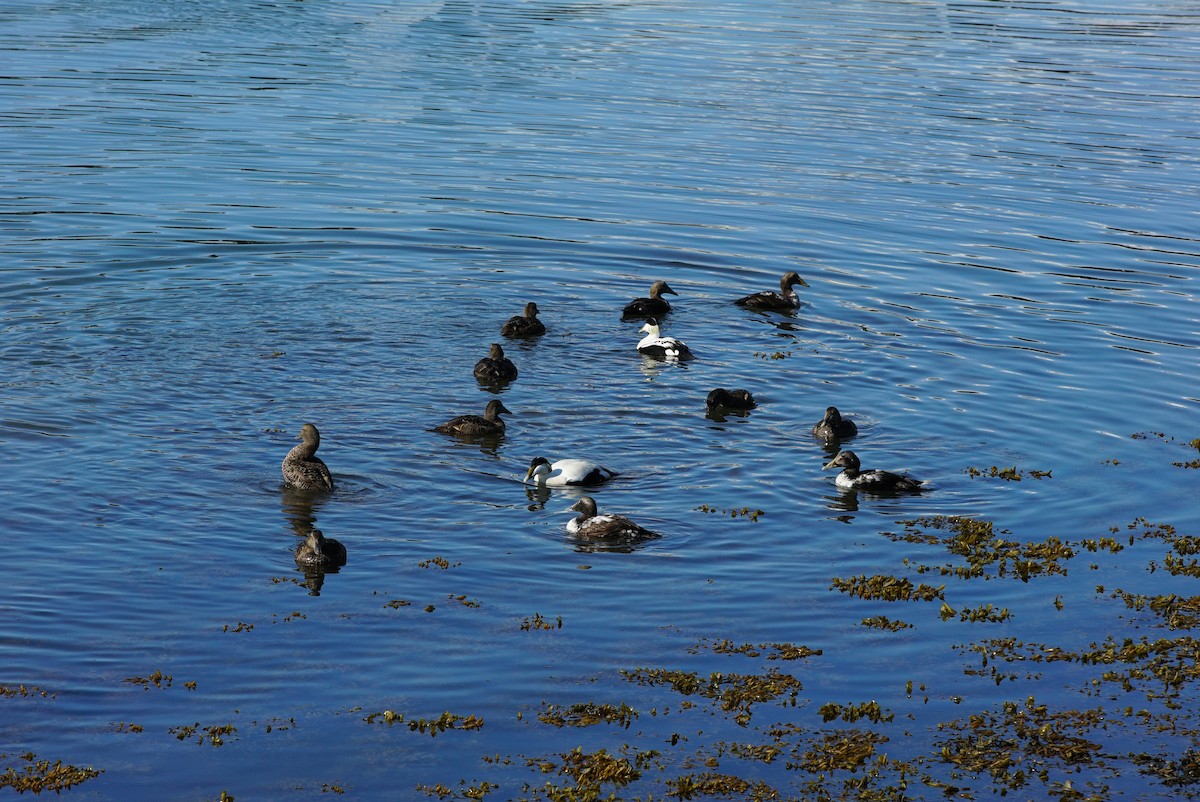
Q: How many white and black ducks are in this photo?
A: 2